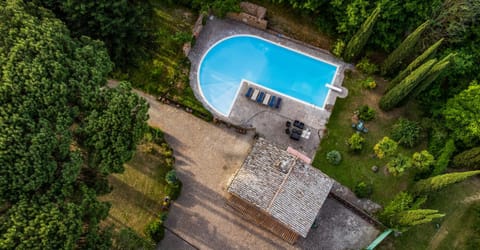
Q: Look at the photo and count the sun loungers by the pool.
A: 6